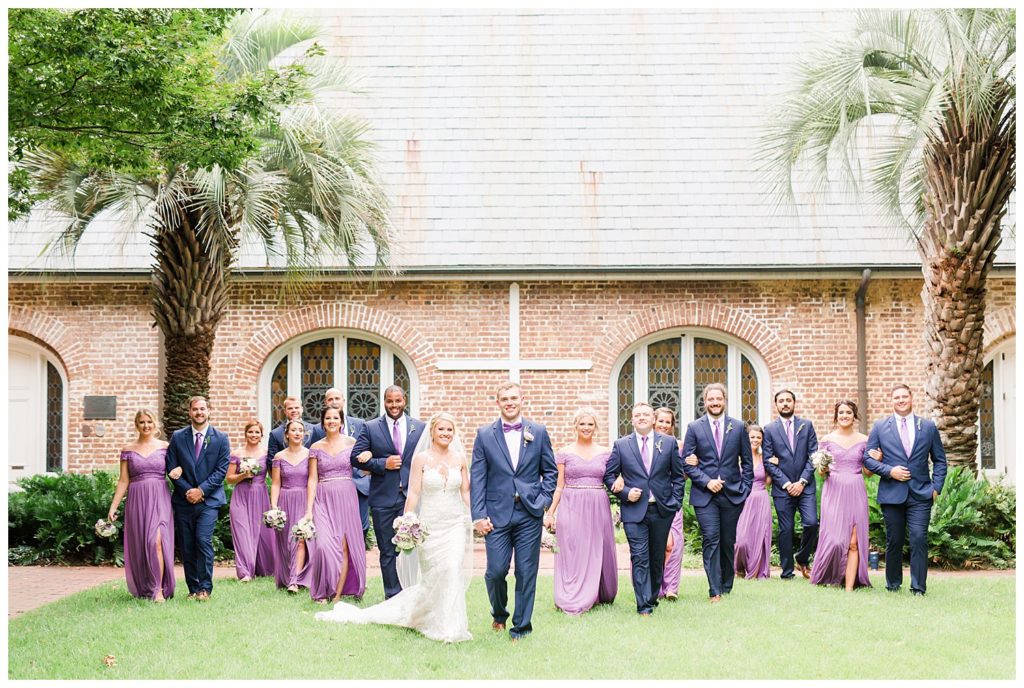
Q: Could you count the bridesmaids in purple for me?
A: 8